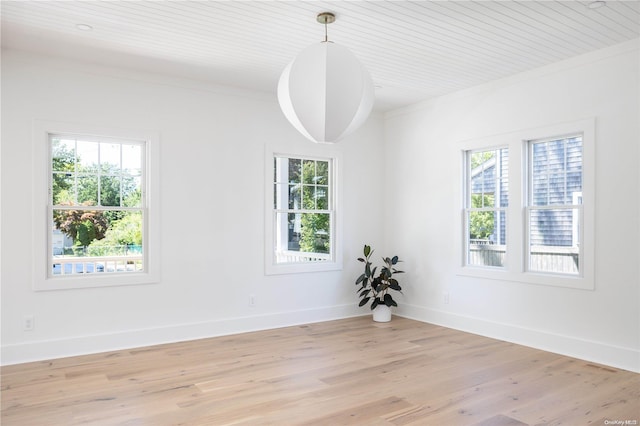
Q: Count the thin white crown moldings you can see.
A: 2